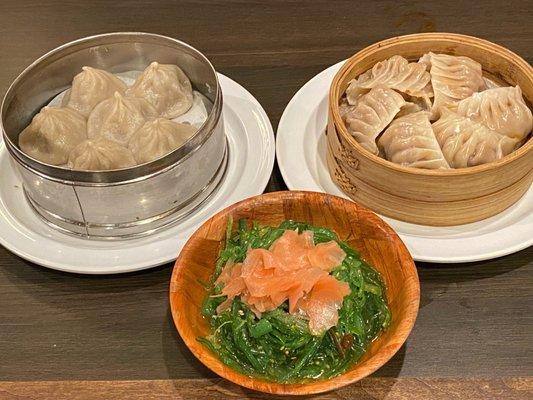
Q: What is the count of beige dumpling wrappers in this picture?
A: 12